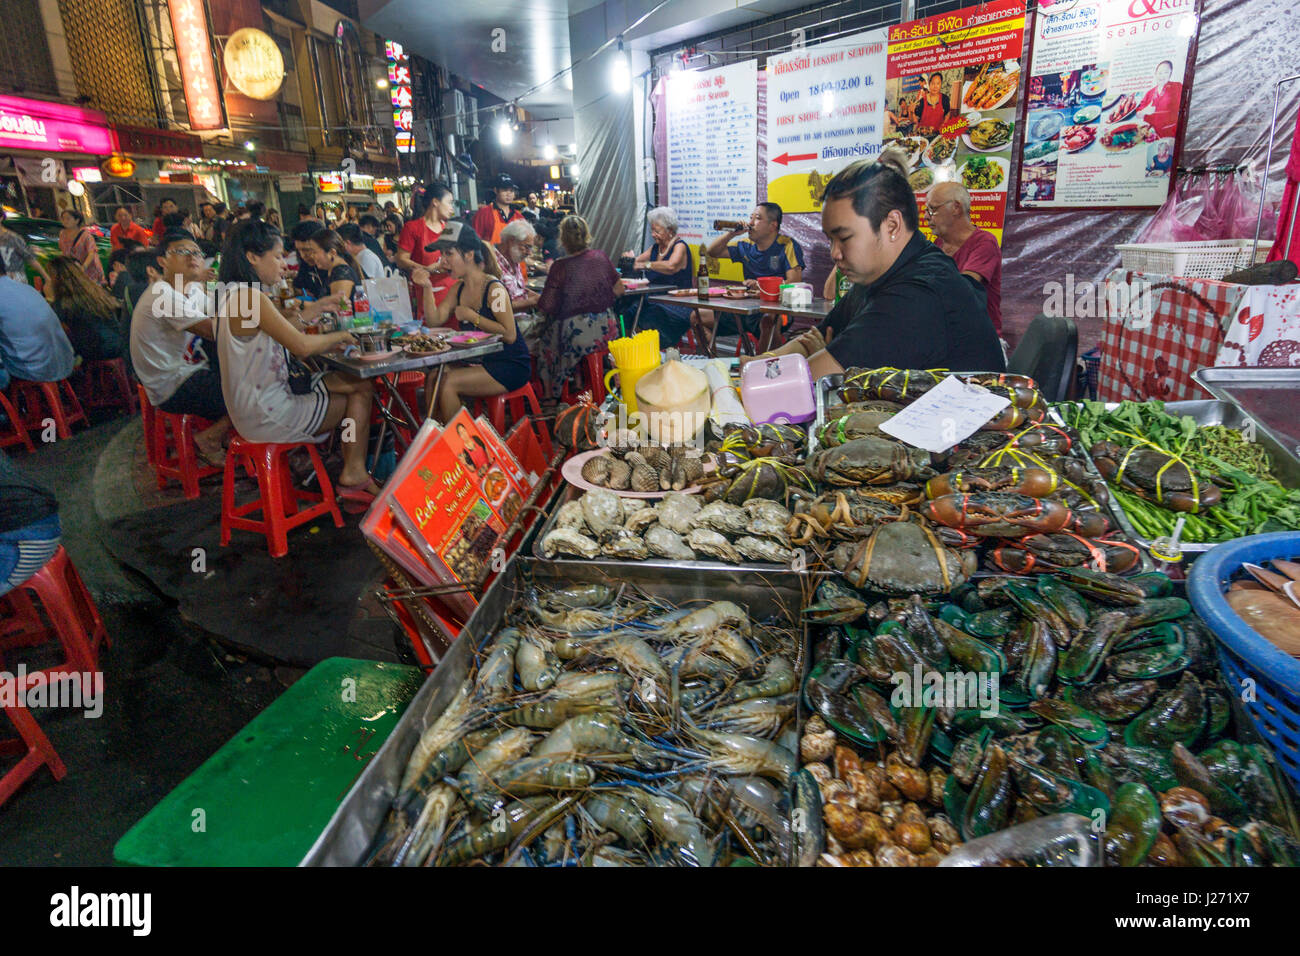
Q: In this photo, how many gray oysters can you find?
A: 12